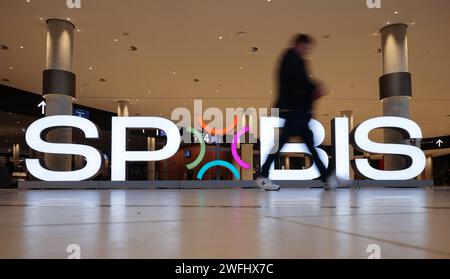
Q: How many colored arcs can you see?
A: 4